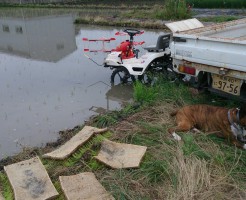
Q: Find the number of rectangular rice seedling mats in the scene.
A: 4